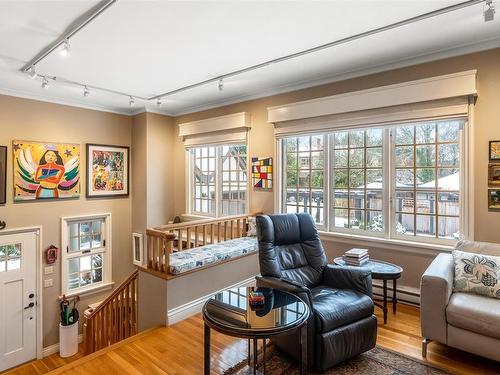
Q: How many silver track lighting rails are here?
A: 3